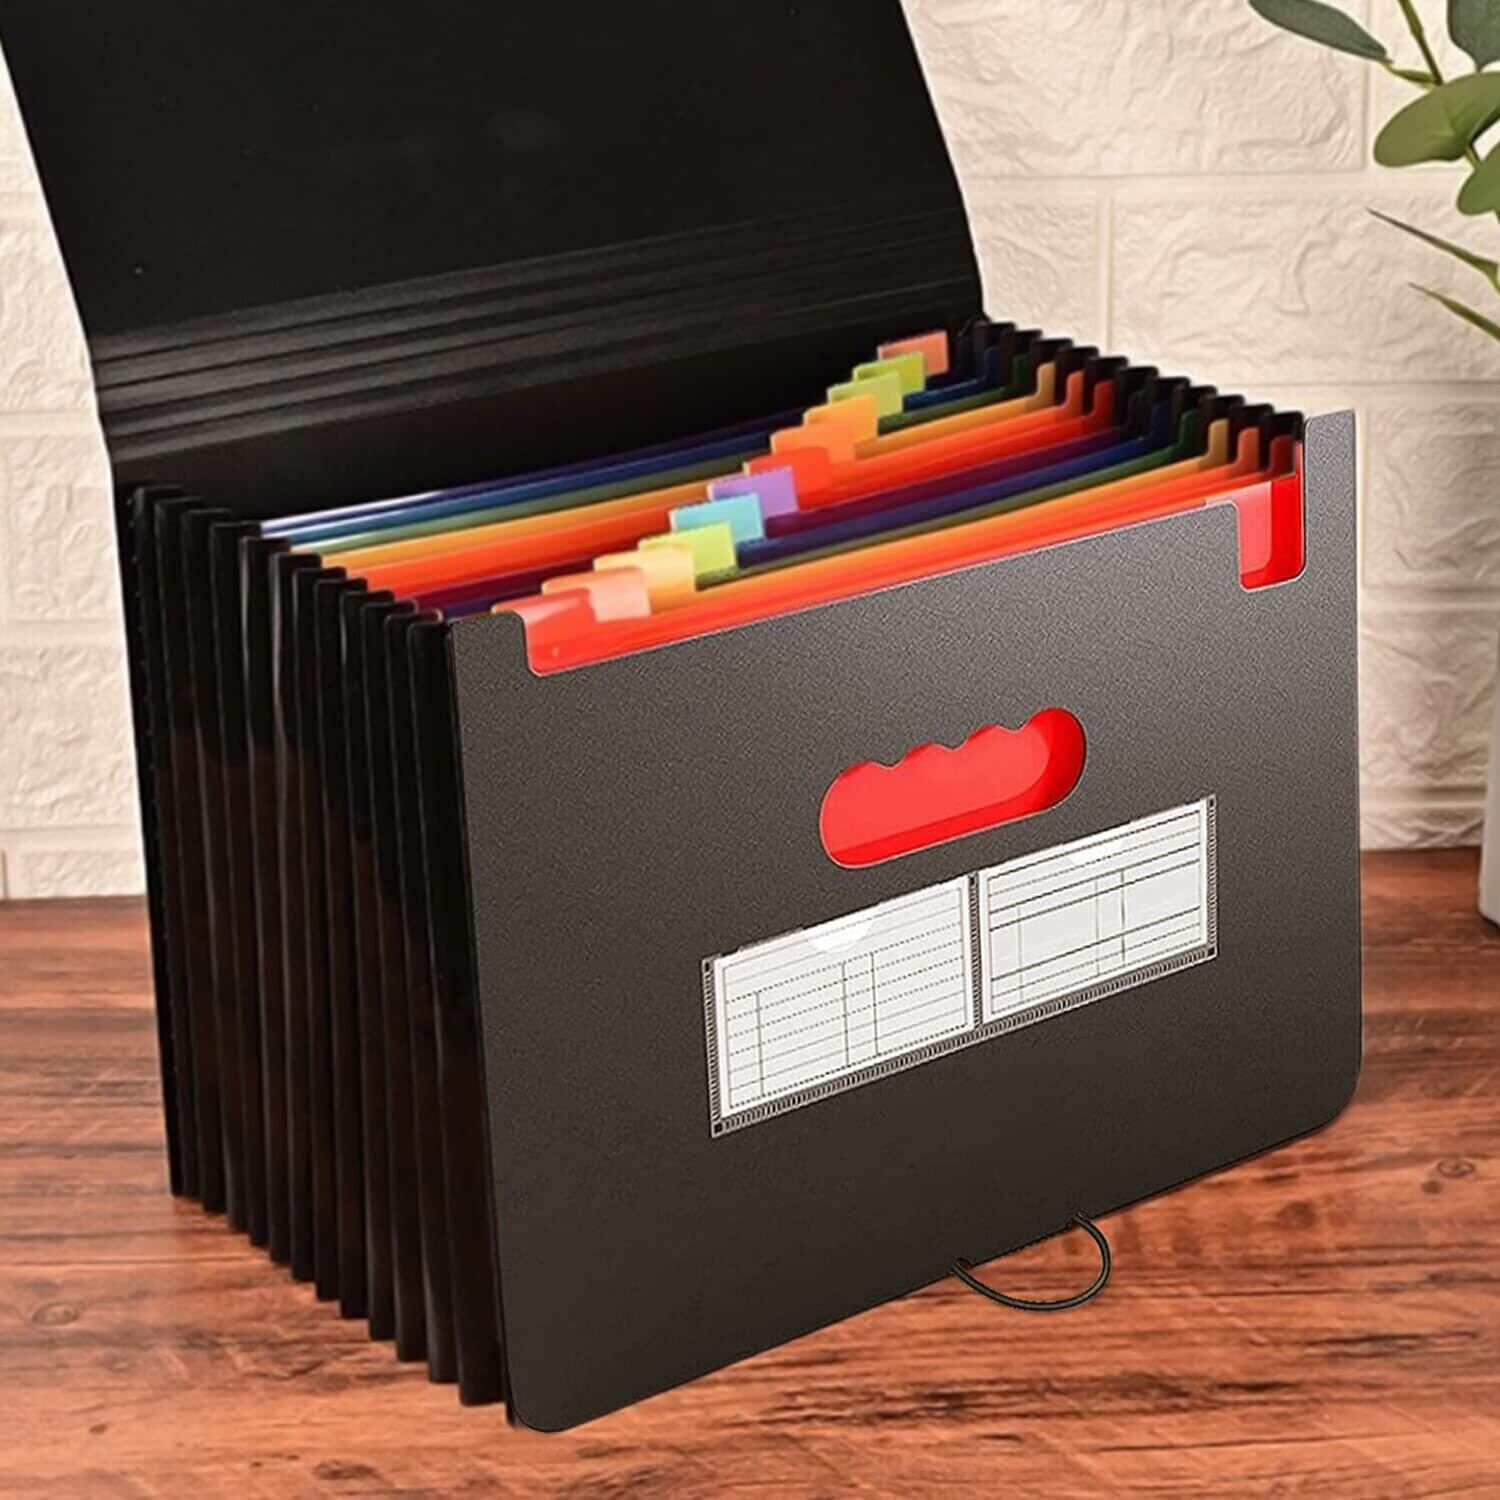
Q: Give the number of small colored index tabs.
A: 12